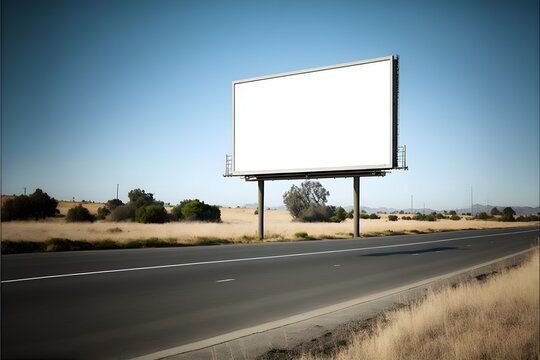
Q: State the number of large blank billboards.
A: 1